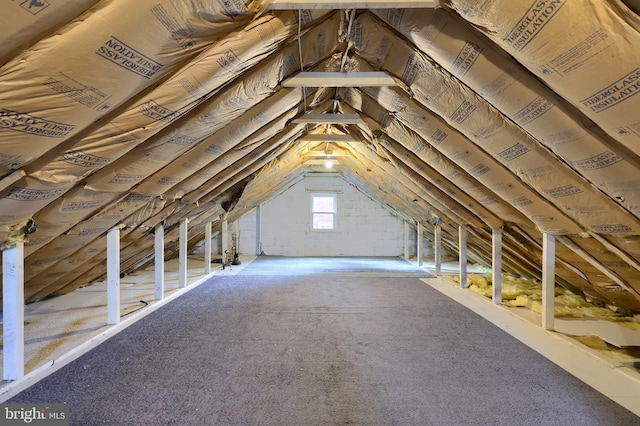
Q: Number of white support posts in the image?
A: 12